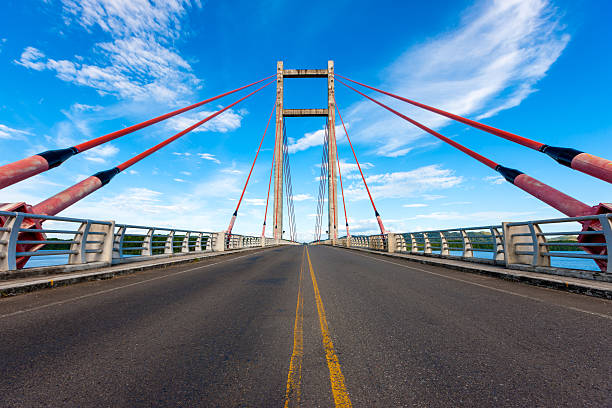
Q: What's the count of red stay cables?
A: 10